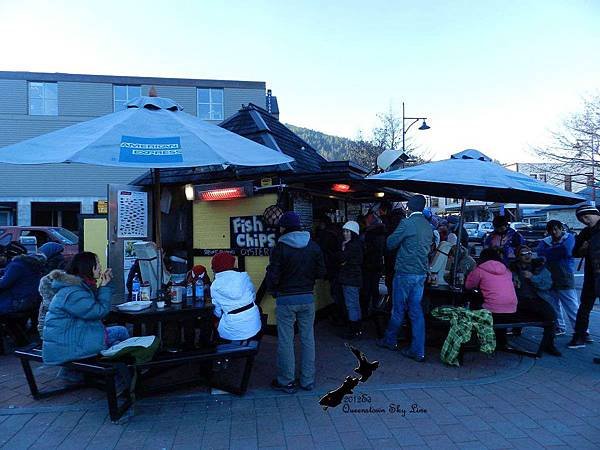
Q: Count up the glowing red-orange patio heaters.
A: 2